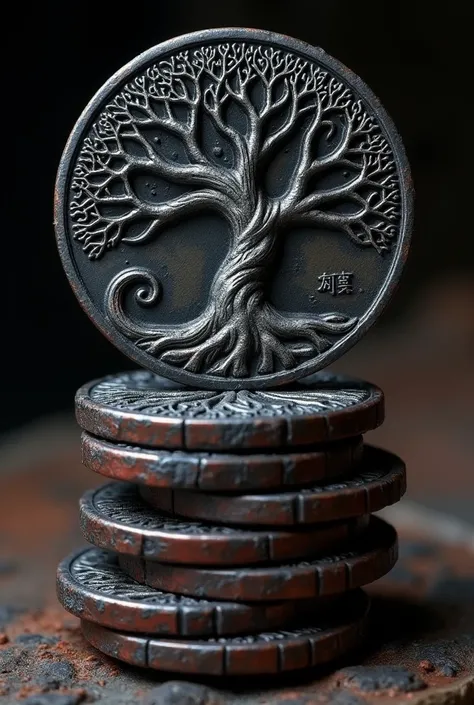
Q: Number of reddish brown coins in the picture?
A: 7